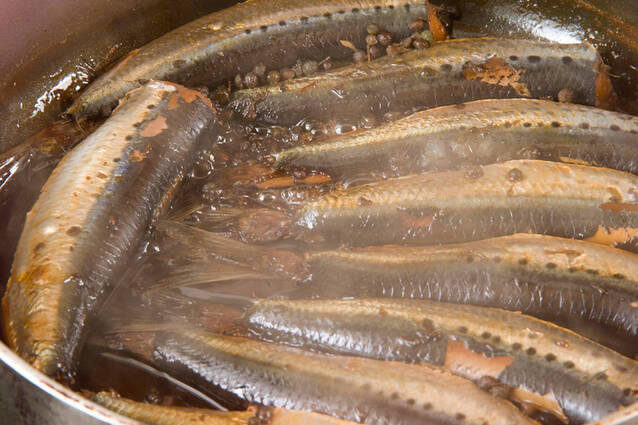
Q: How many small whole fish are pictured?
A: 9